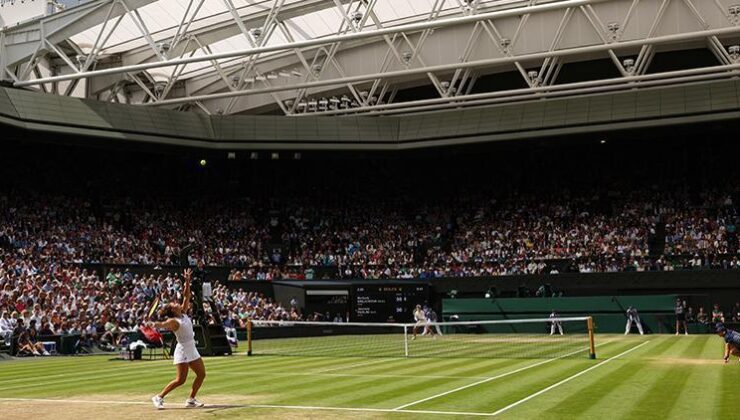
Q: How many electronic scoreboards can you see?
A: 1